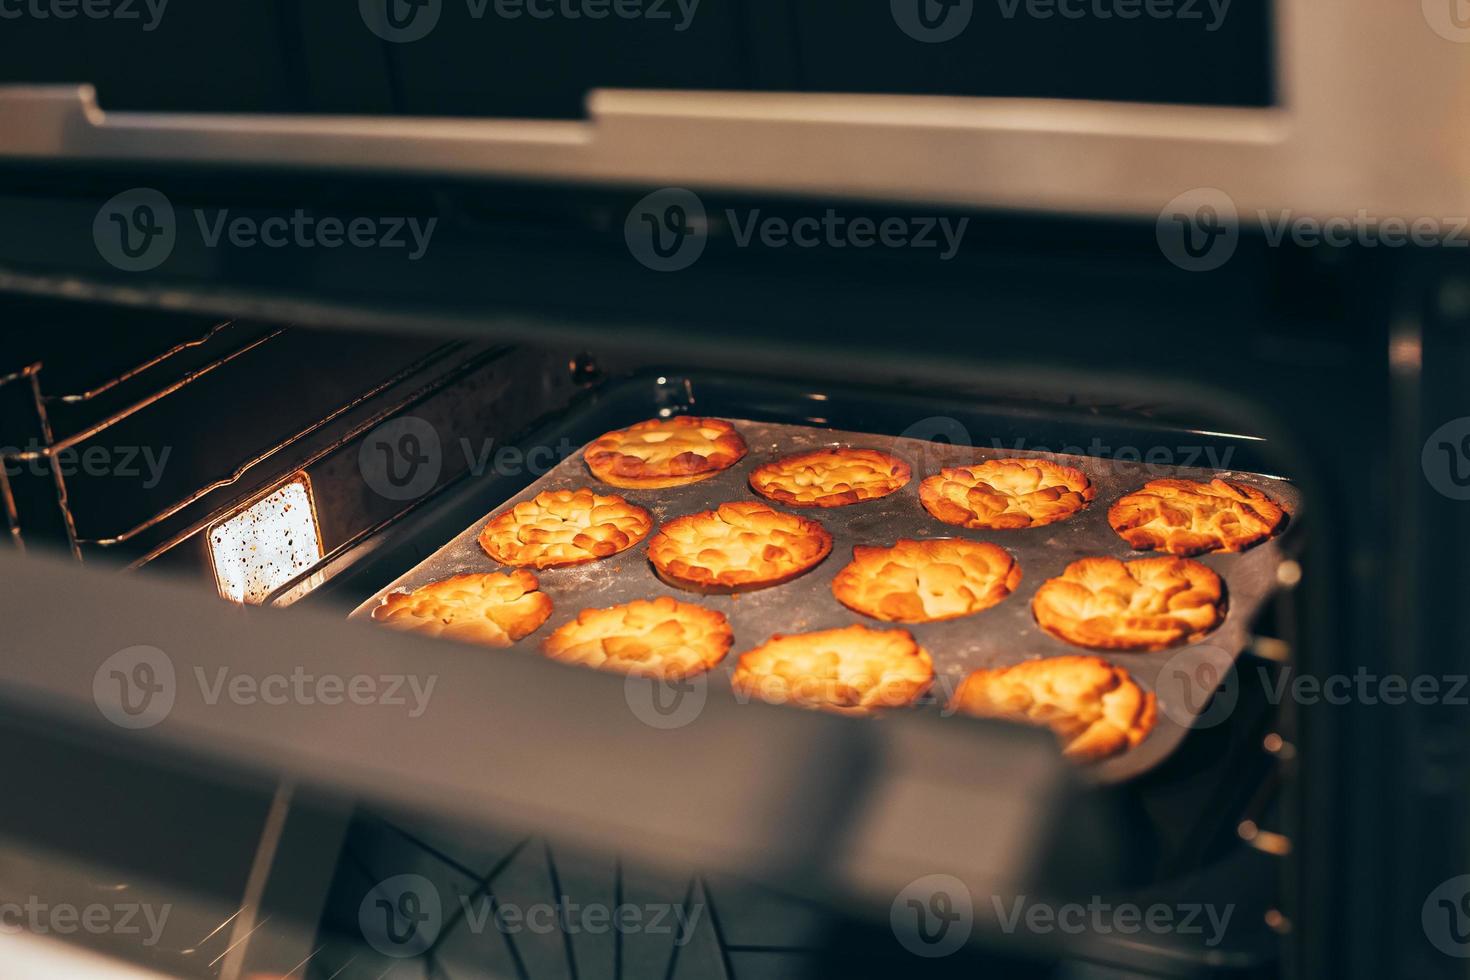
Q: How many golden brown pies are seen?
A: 12